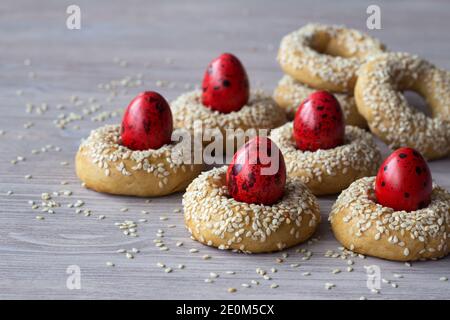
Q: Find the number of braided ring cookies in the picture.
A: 8